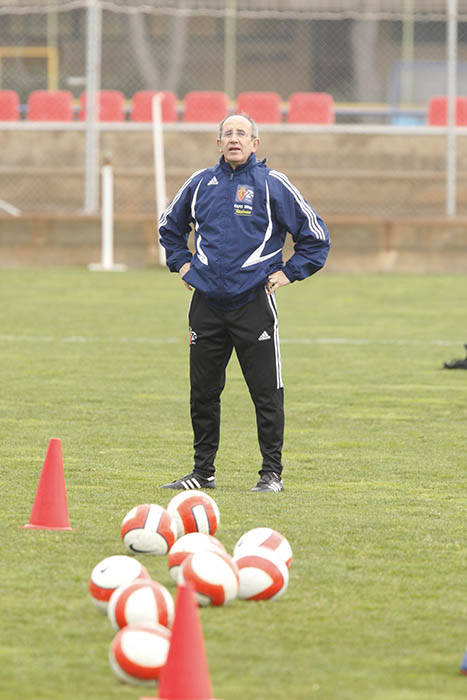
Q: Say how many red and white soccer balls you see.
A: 9